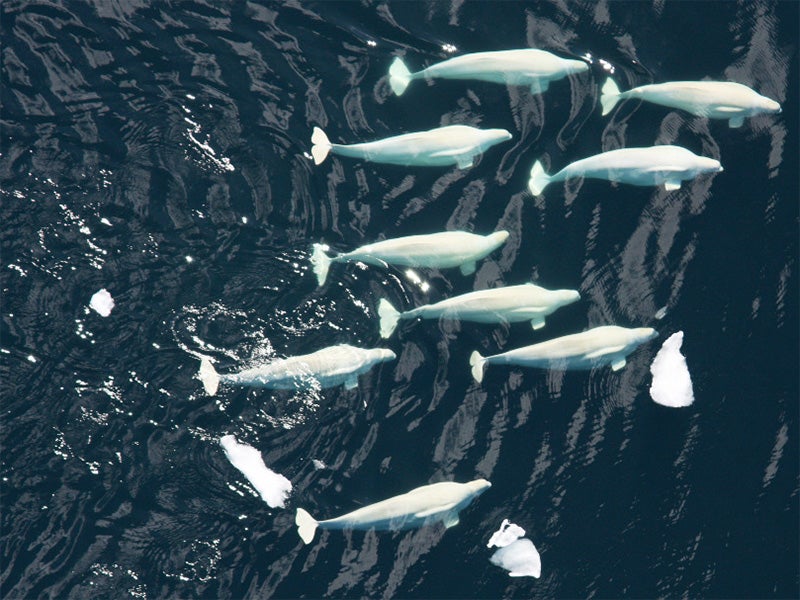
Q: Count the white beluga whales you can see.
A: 9